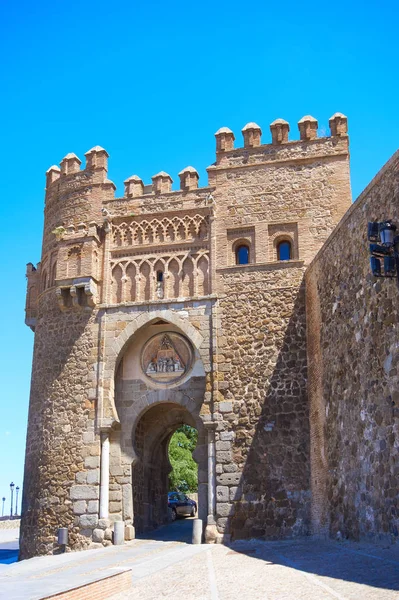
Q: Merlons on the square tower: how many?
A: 5